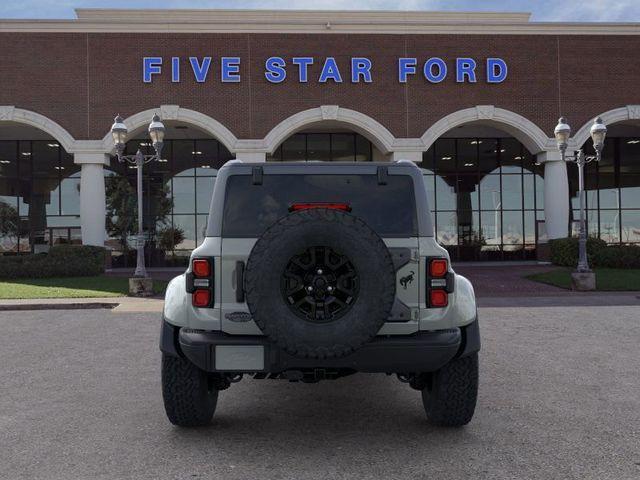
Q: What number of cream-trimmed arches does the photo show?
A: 5